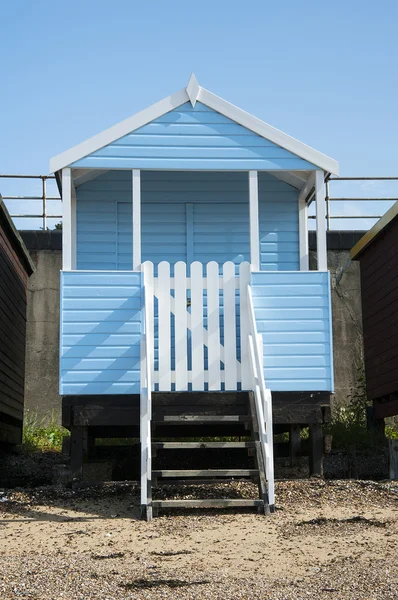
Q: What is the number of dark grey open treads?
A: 4